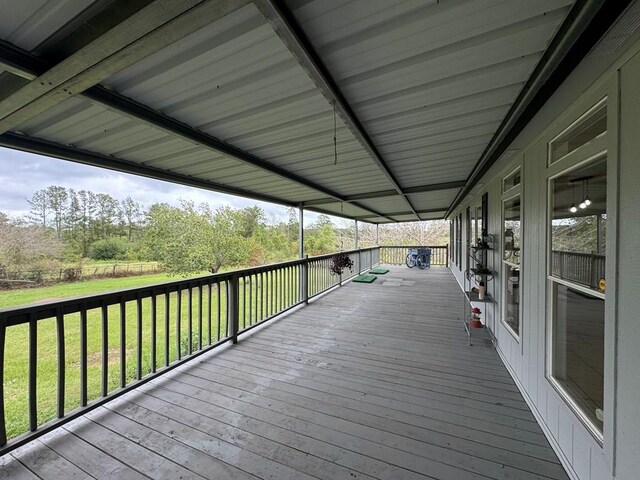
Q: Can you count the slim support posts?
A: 3